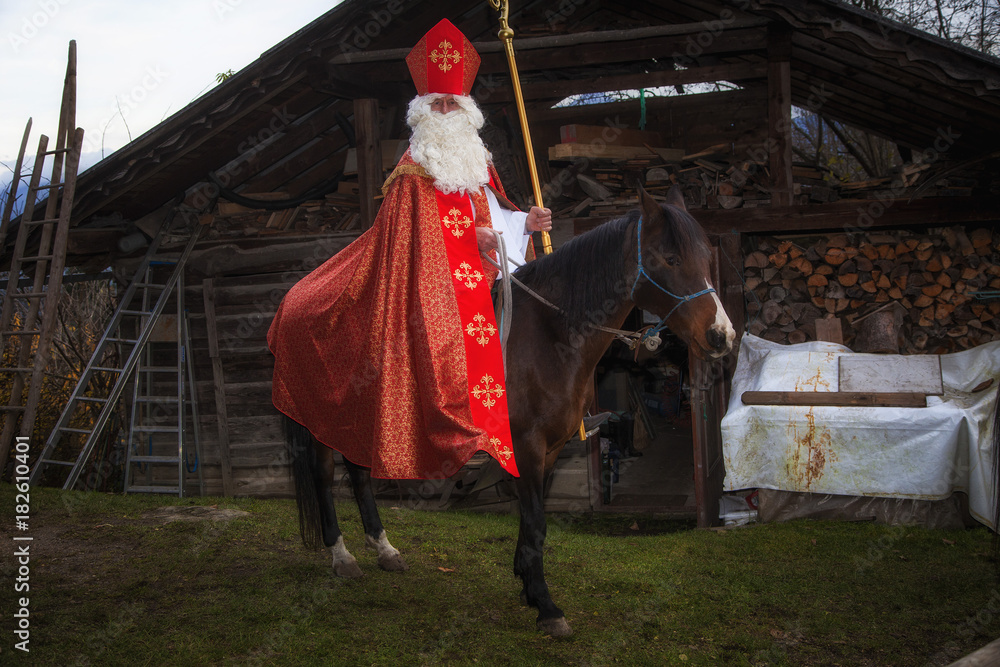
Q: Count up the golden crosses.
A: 6